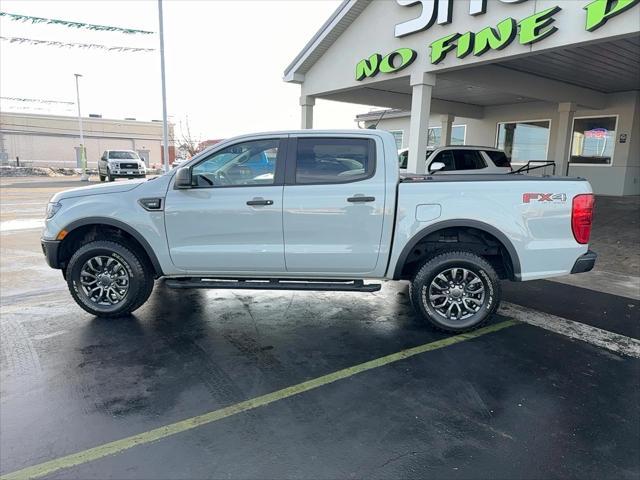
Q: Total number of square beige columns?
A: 4